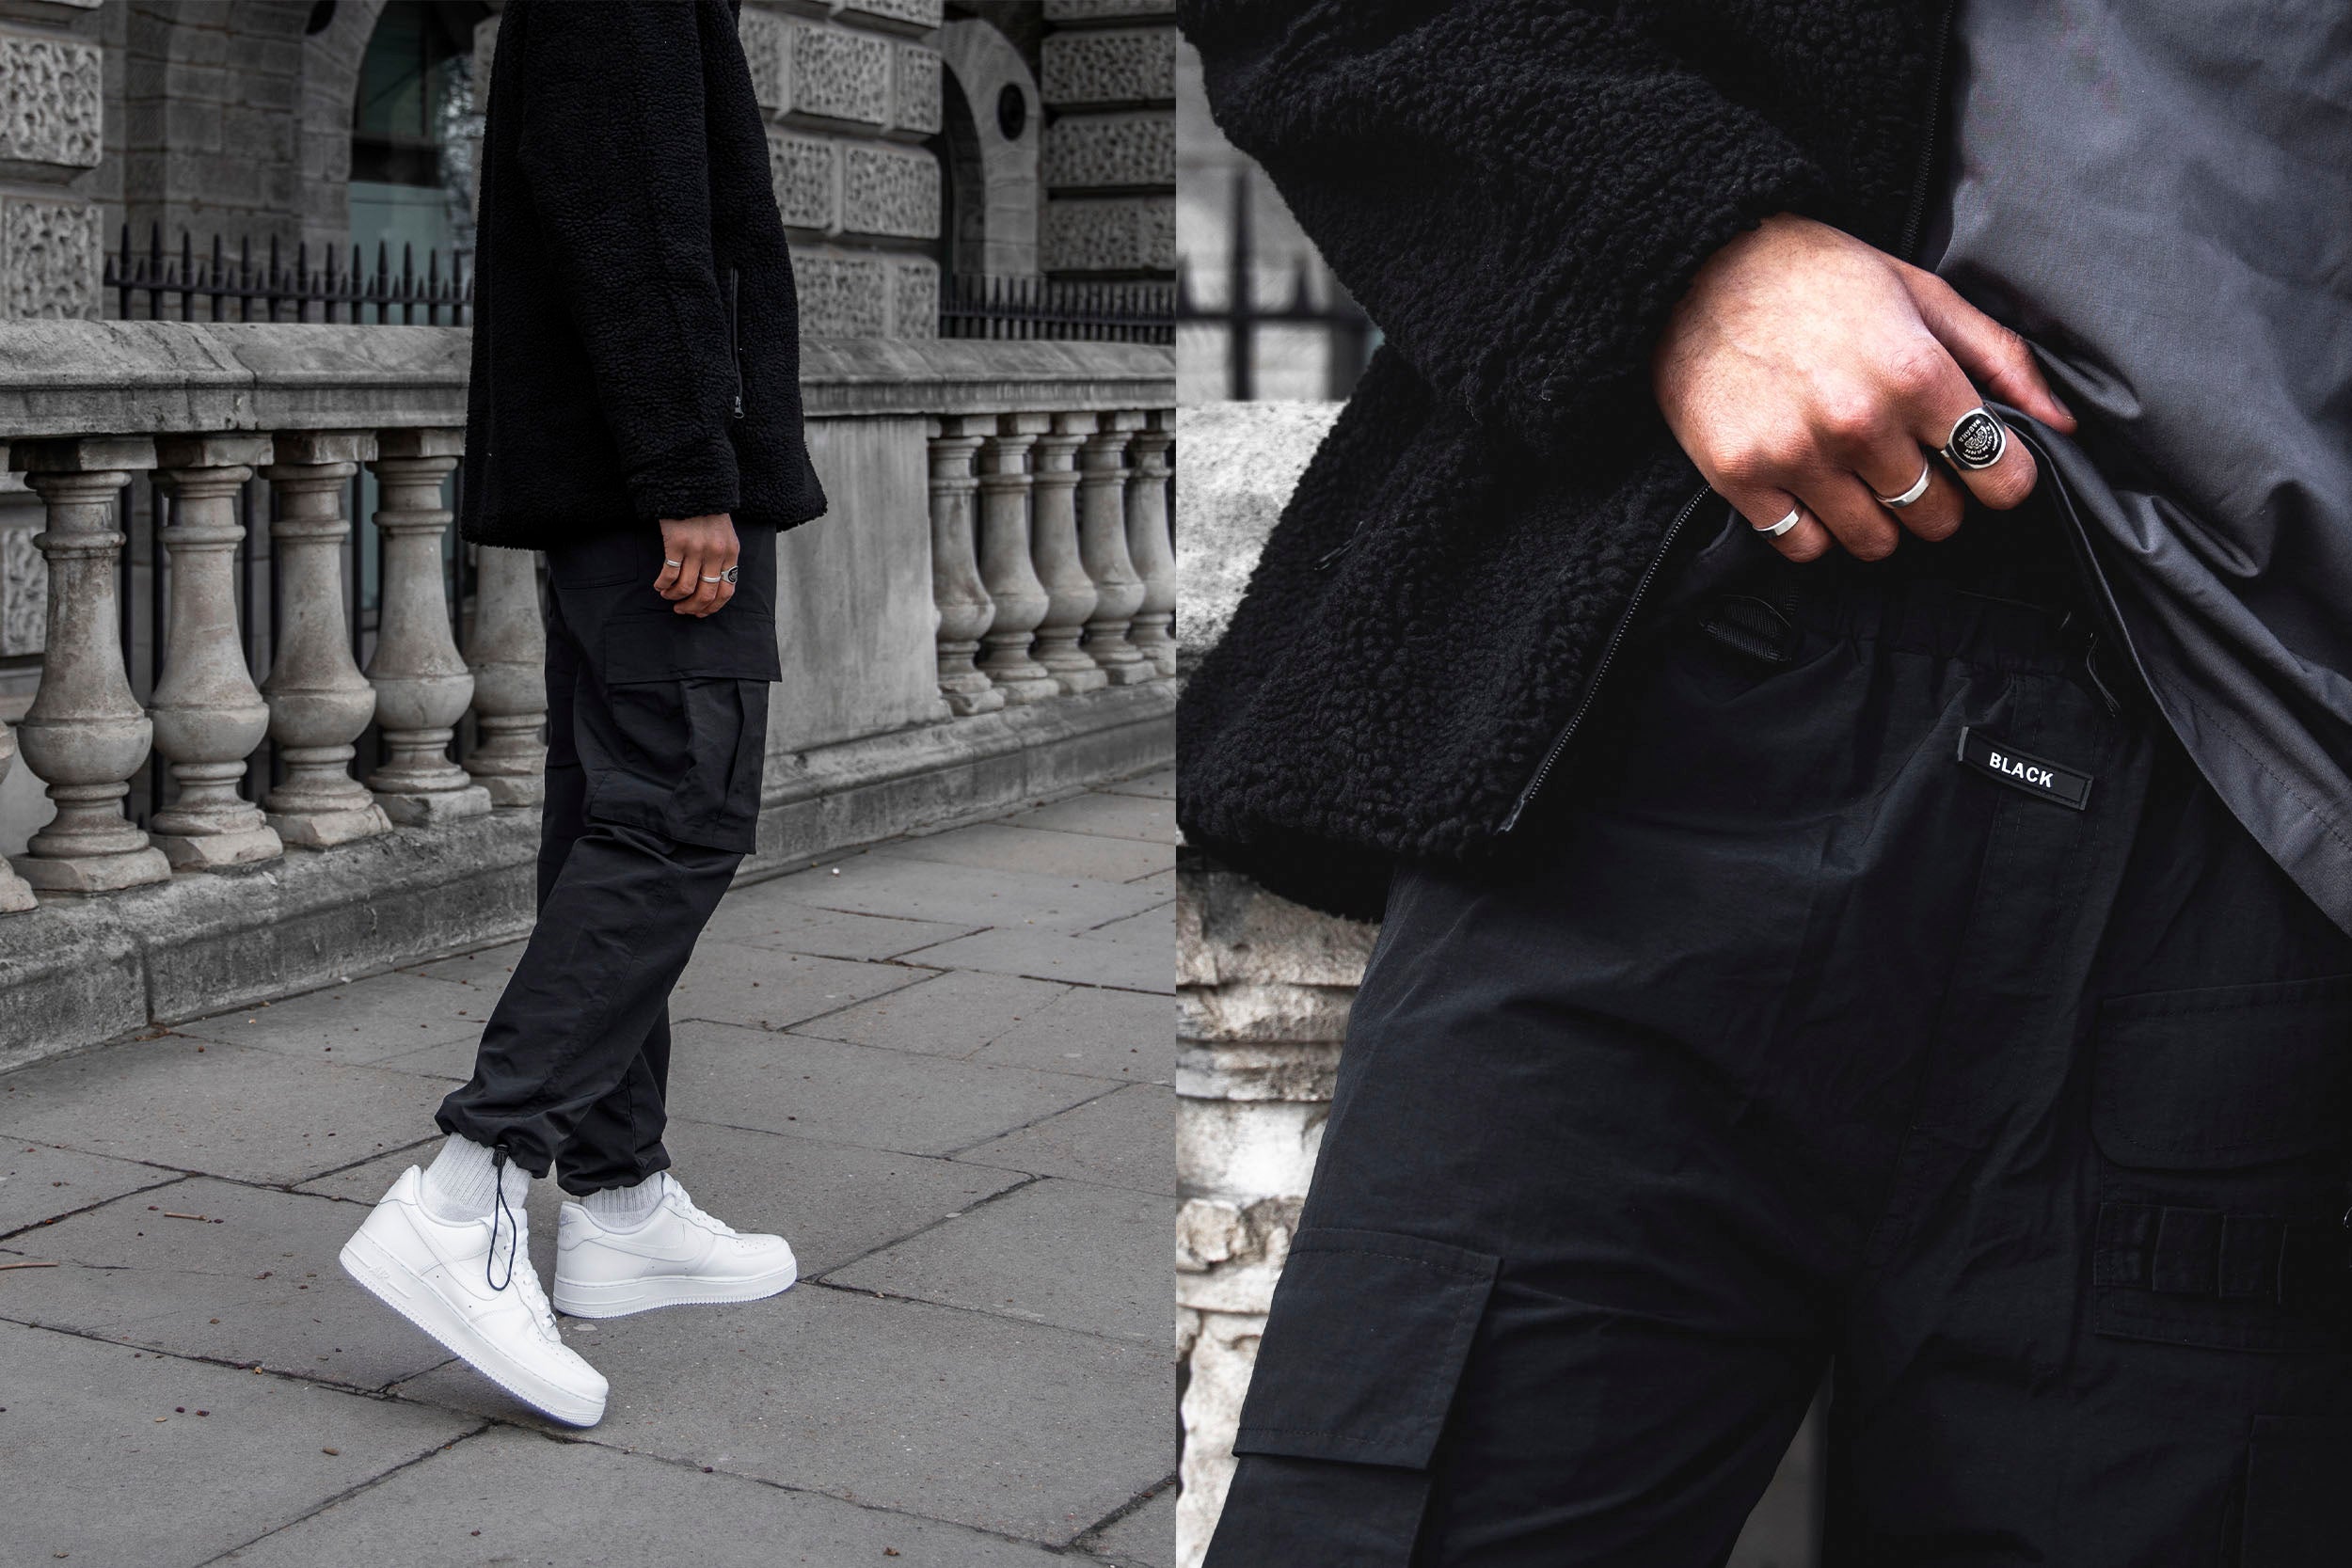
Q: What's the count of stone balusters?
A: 11